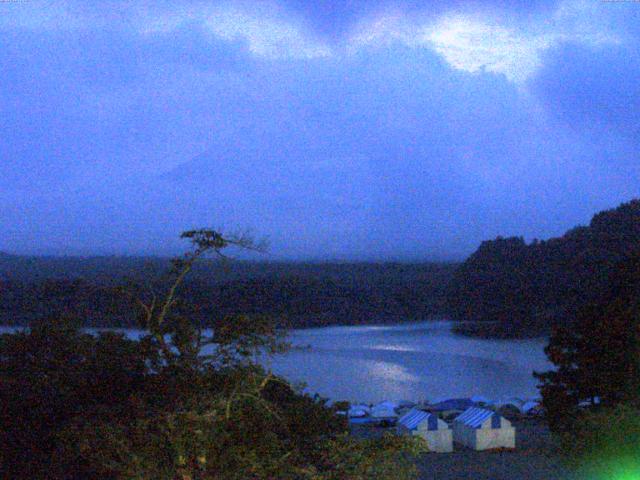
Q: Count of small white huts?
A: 2